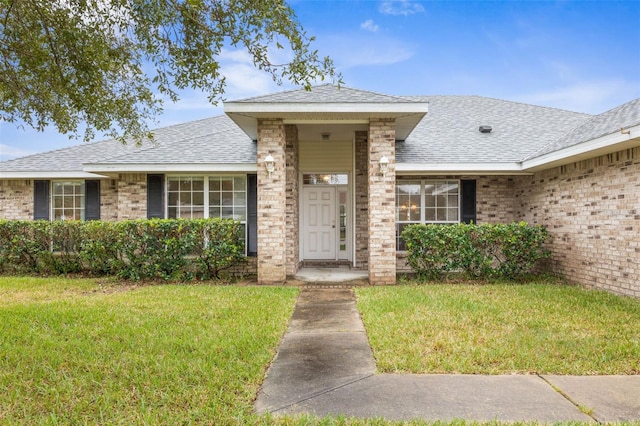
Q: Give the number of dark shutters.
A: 5